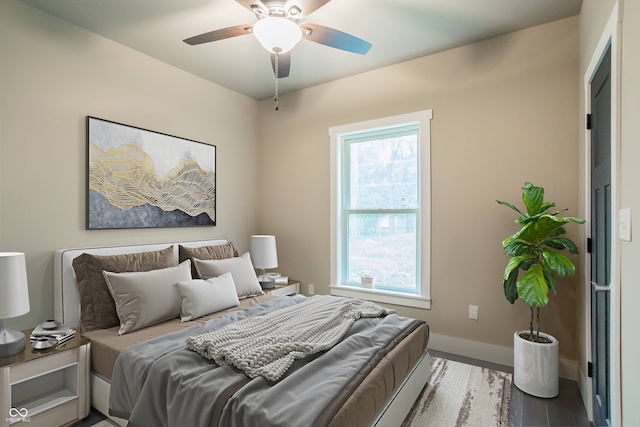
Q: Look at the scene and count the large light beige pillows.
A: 2